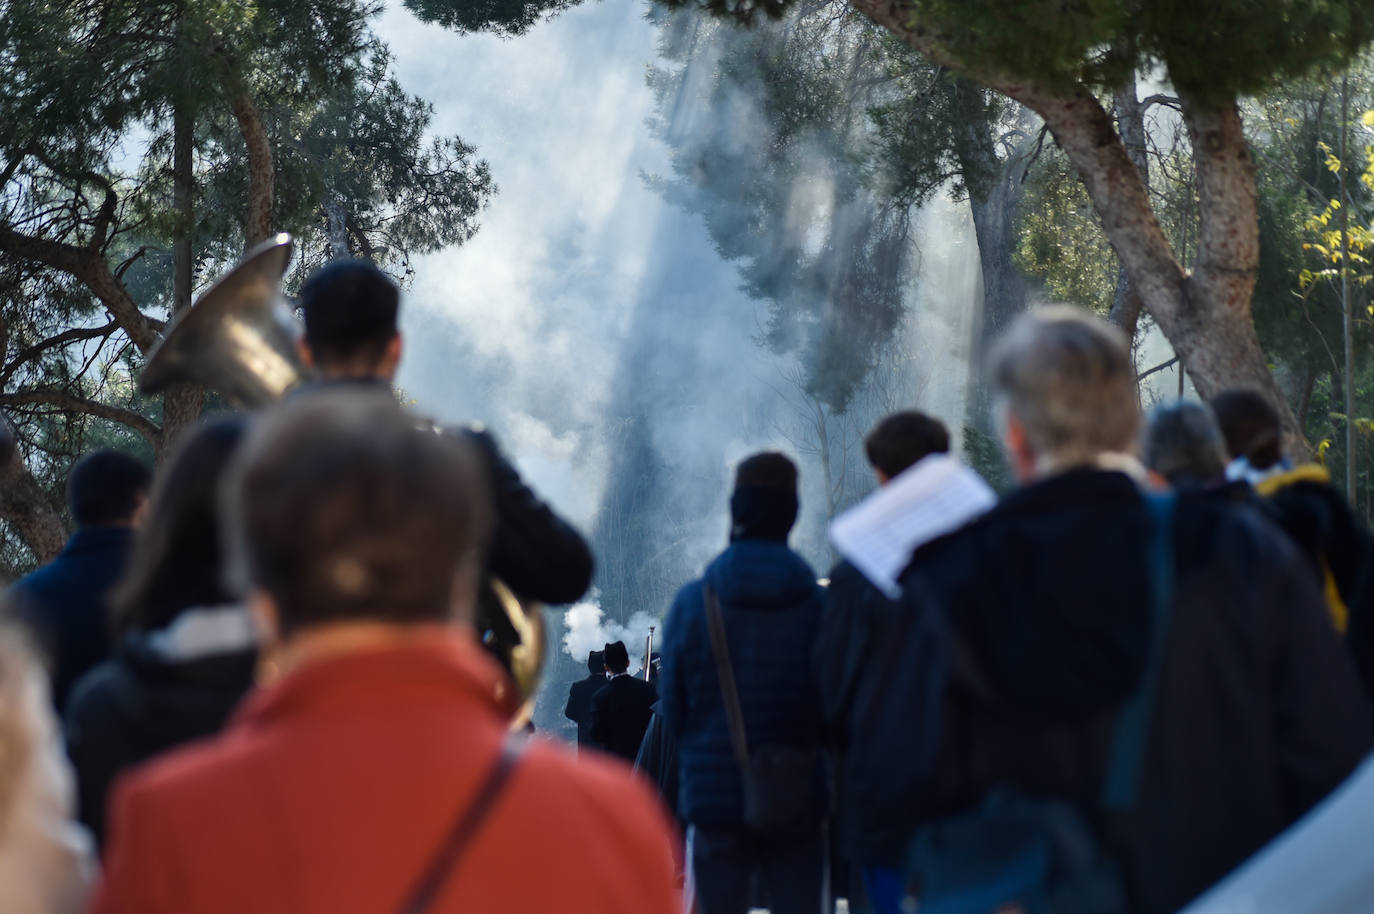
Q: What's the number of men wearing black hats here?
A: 2